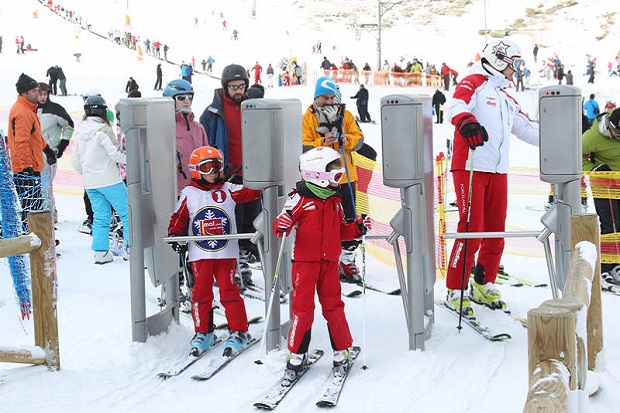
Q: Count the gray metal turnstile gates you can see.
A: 4